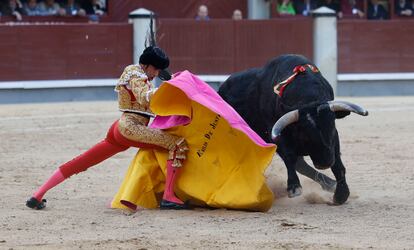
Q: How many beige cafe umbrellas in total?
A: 0